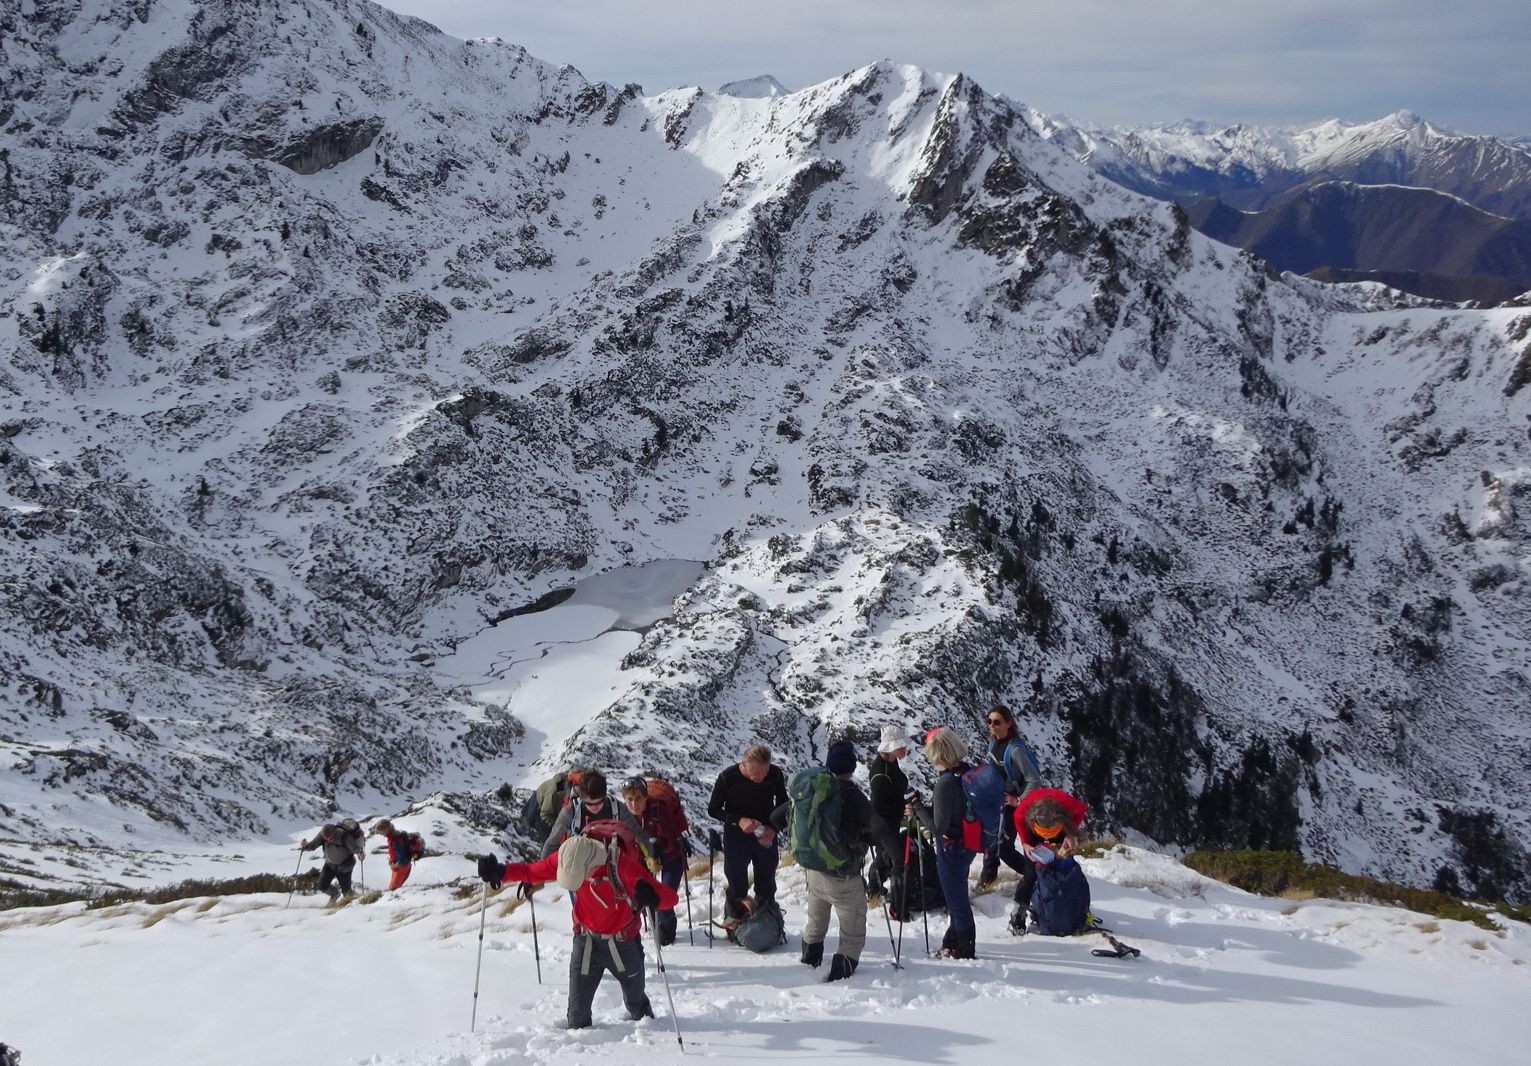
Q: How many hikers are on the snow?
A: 11